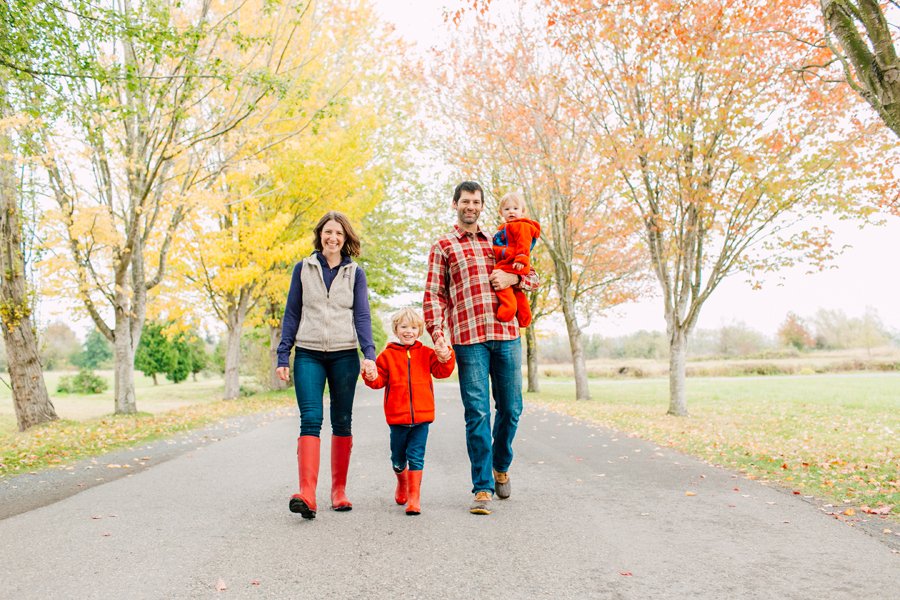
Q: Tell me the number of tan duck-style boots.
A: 2